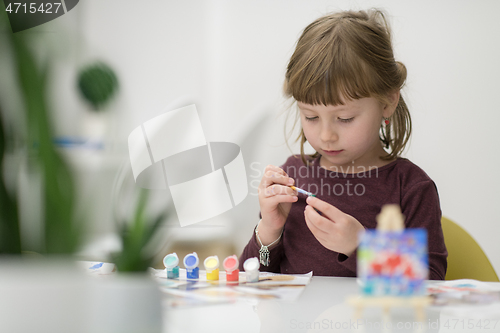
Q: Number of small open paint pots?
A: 5